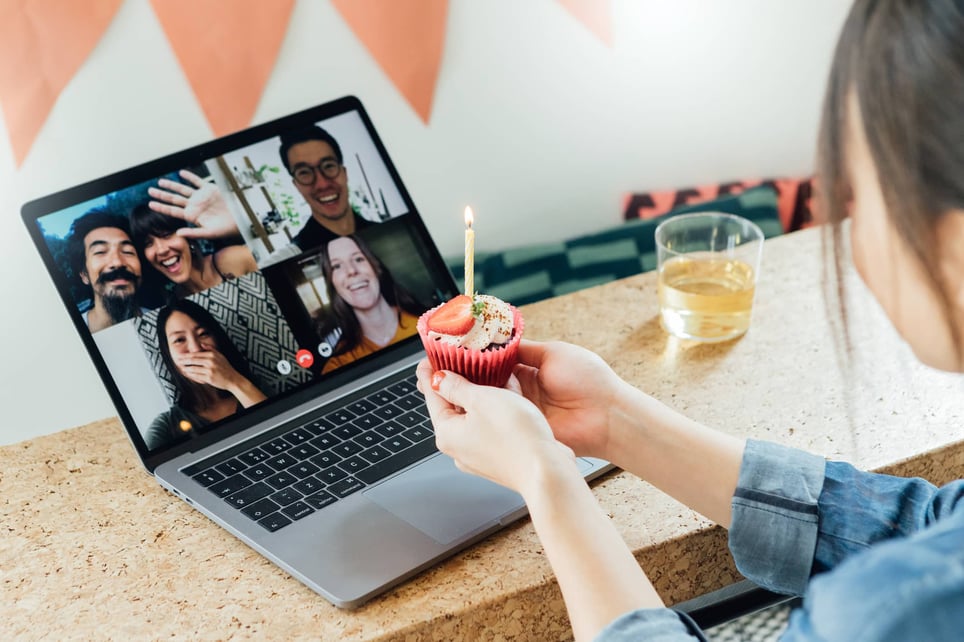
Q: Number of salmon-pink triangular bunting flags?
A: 4